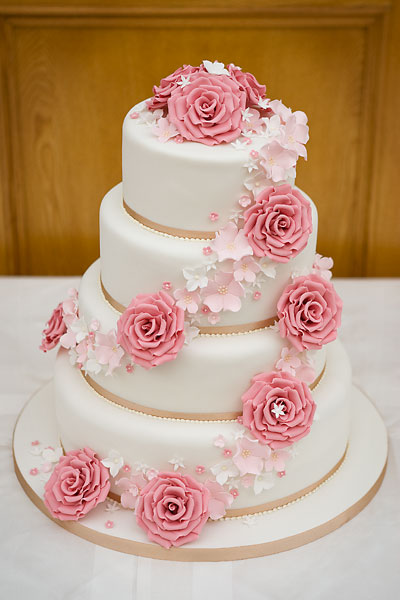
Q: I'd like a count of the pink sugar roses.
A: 10